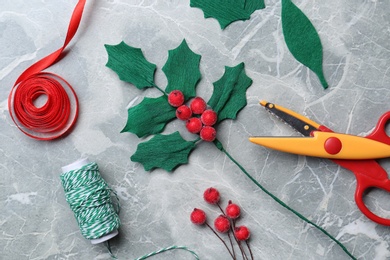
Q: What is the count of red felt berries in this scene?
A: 11